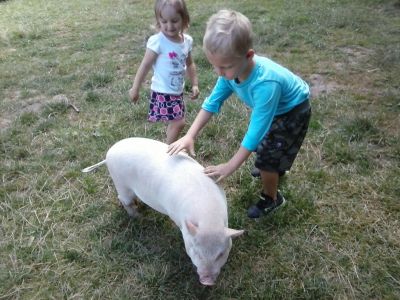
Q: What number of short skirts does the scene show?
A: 1